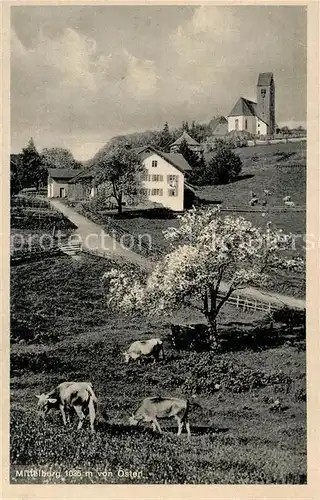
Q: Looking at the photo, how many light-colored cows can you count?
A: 3